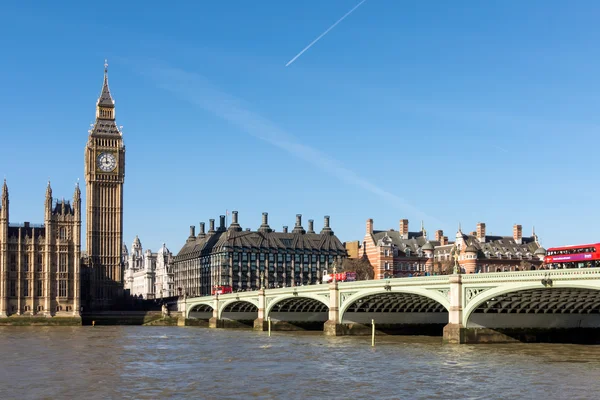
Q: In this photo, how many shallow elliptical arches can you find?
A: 5